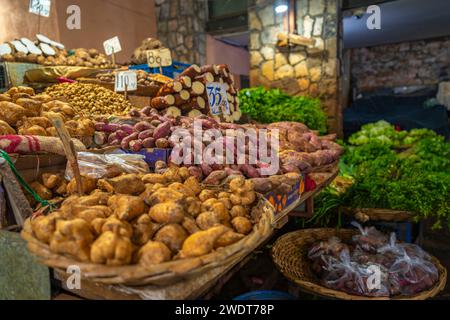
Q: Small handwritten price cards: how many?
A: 5